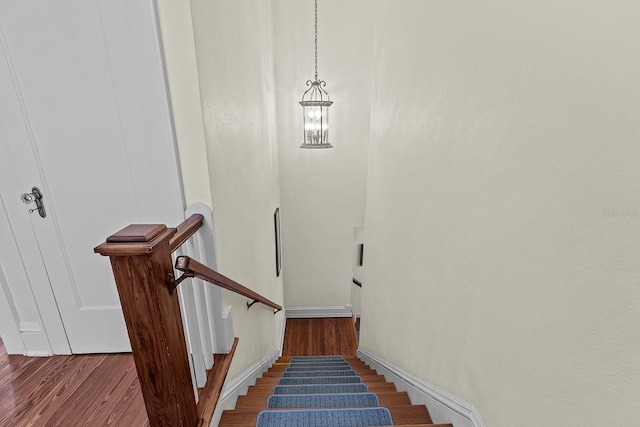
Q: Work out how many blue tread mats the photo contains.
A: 9